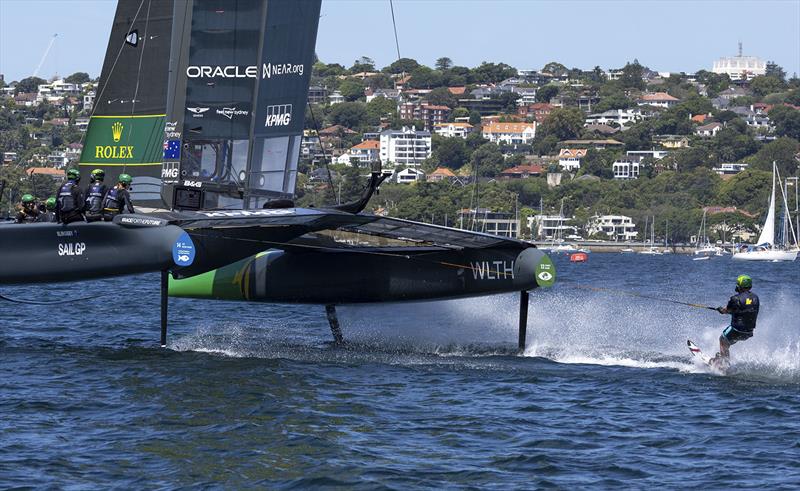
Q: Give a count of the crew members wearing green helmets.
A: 5